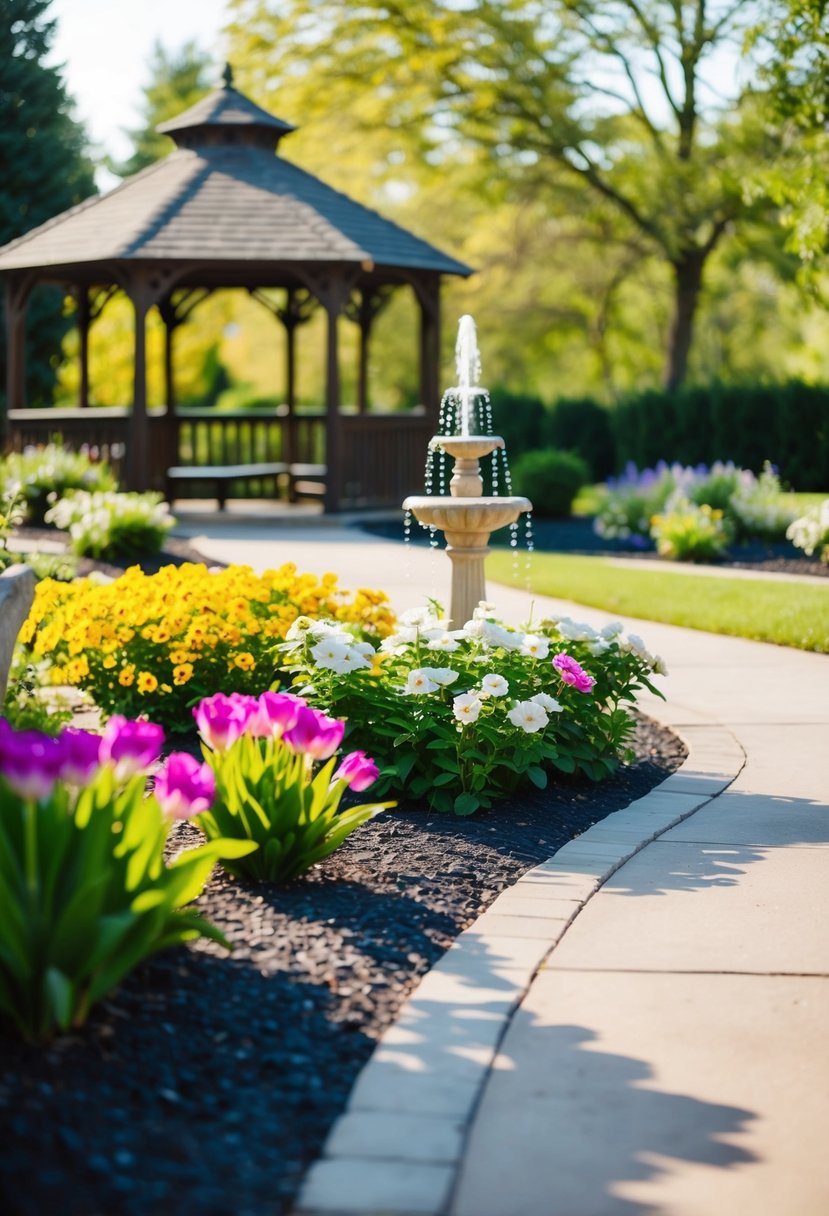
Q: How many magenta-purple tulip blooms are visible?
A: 8